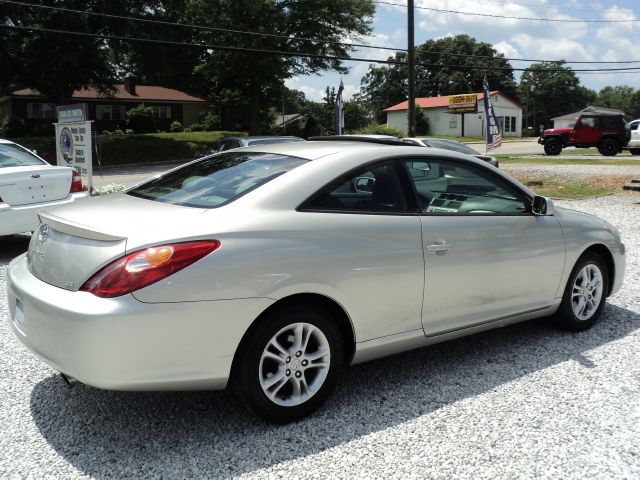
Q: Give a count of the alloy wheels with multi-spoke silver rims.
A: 2